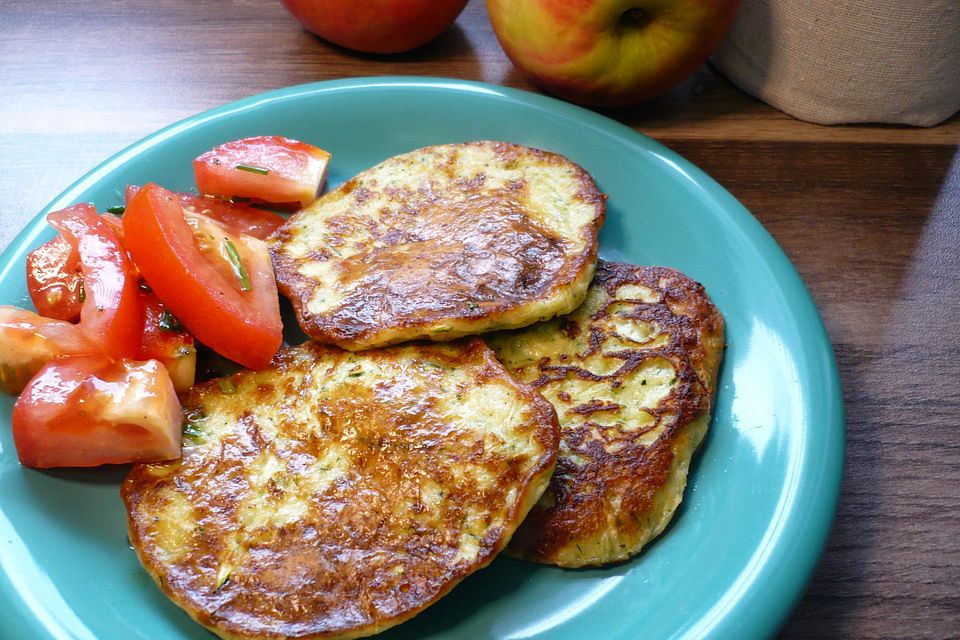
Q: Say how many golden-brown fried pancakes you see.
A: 3